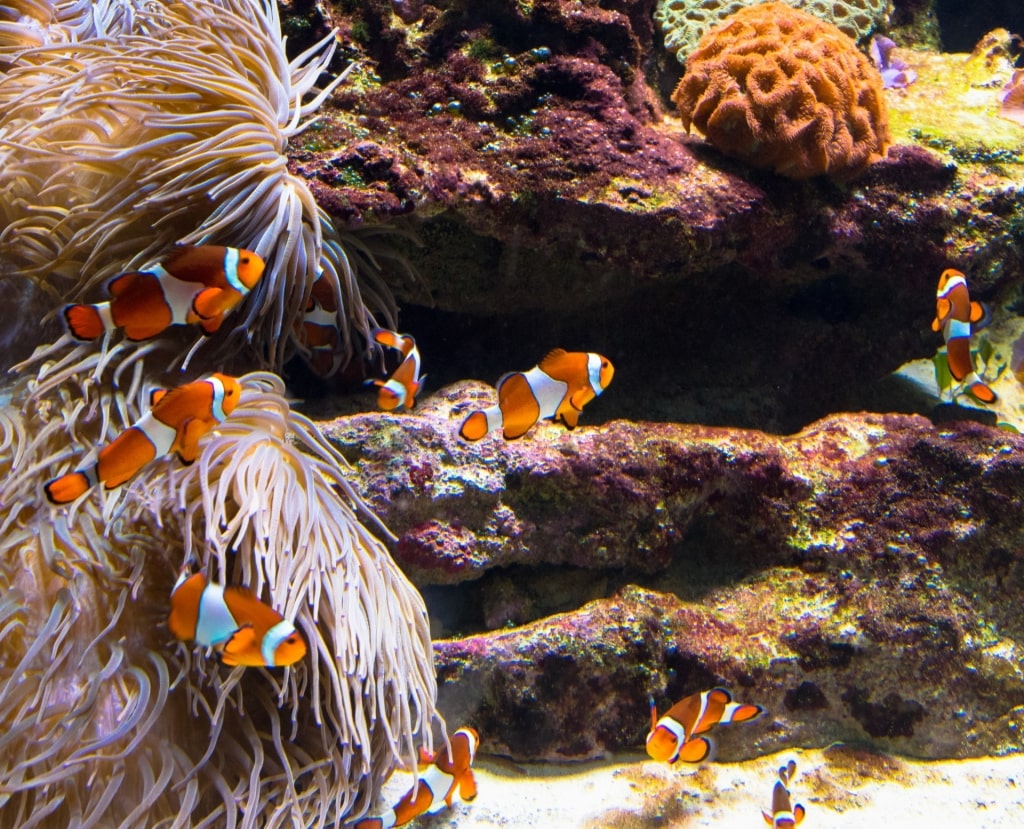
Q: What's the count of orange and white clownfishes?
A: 10